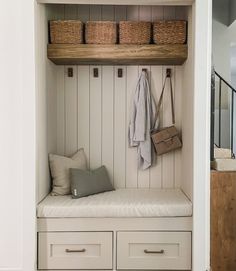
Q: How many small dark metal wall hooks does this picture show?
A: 5